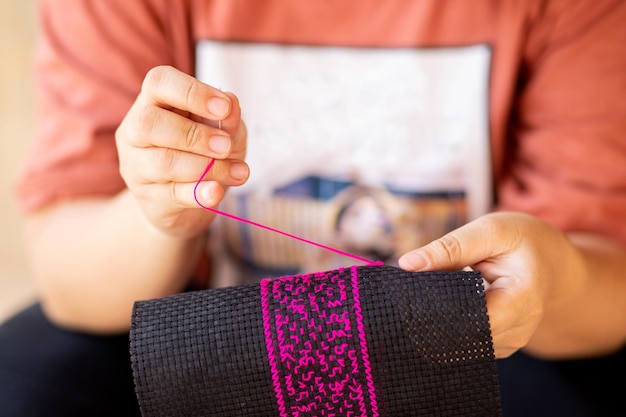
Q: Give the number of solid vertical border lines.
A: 2